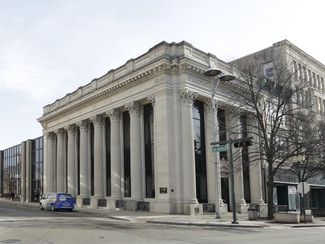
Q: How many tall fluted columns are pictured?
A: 11